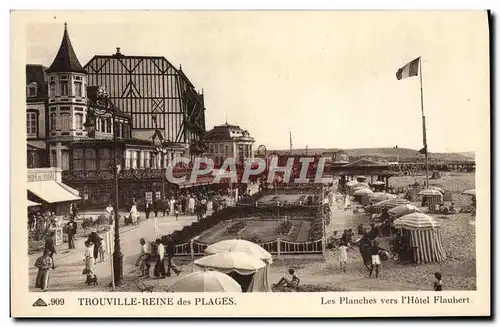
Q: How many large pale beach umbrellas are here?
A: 3